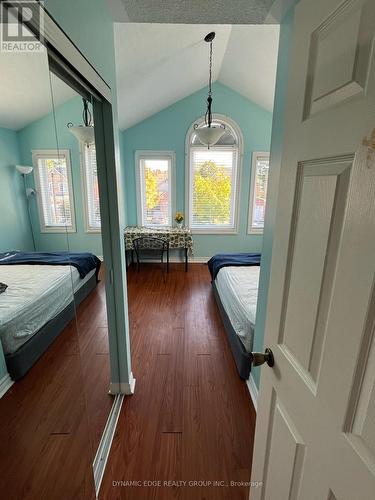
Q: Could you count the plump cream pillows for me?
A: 0